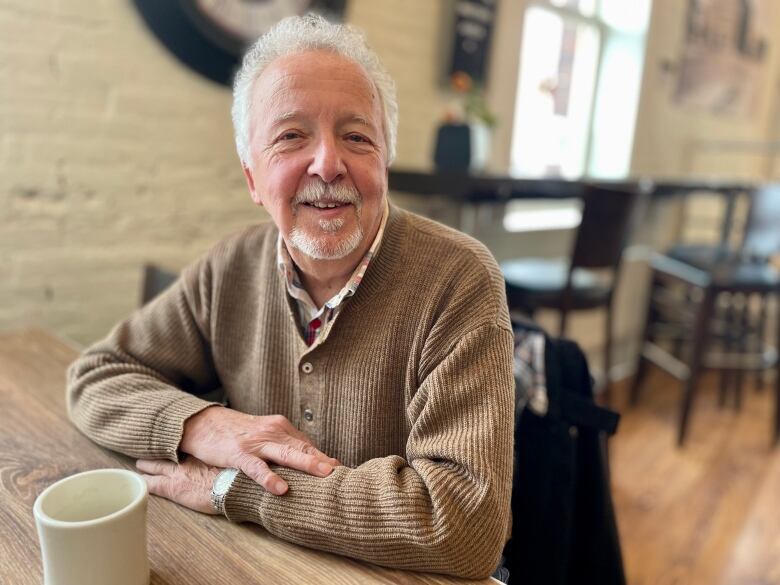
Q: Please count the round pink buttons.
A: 0